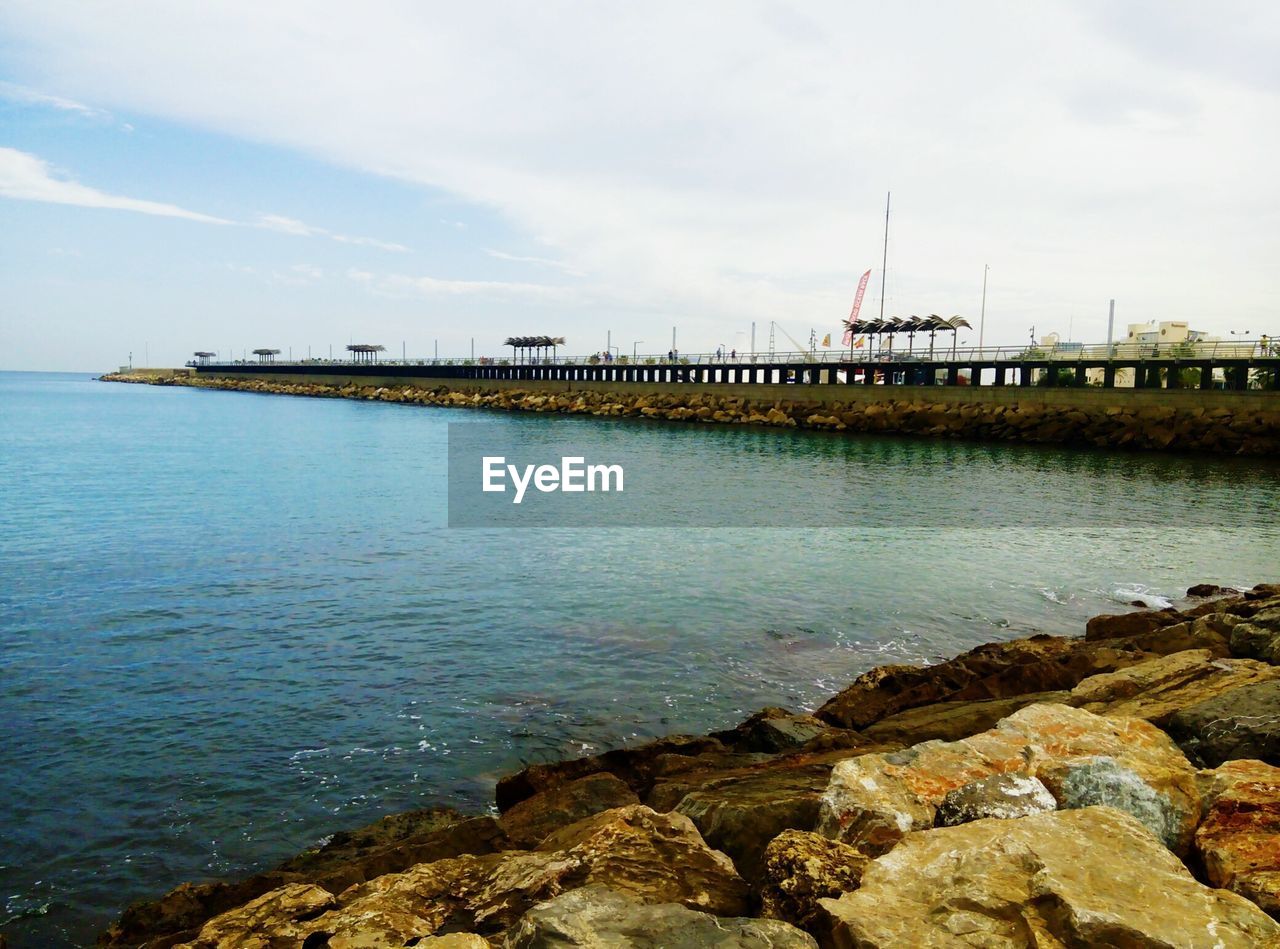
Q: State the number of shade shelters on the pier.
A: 5